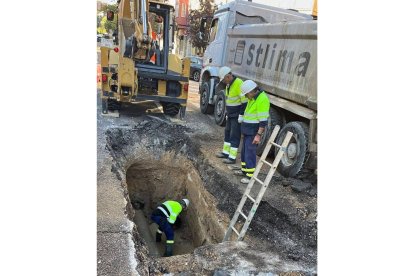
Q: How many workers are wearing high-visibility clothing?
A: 3